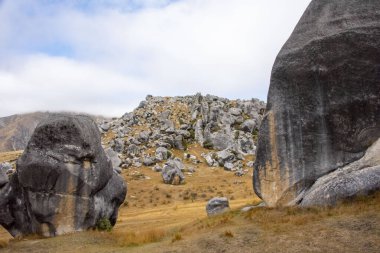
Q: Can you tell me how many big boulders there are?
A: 2